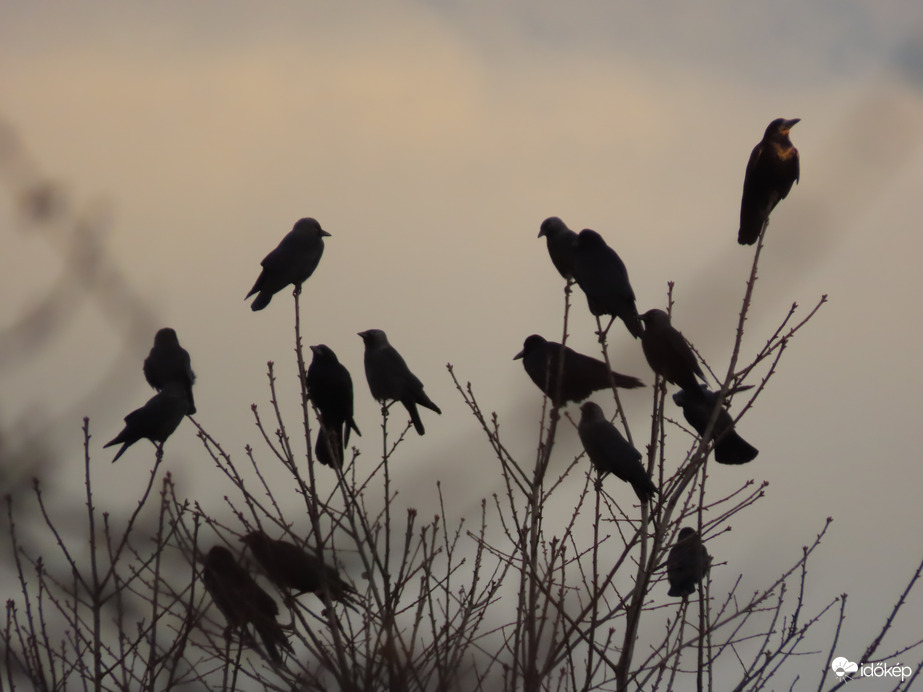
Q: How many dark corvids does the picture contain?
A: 15